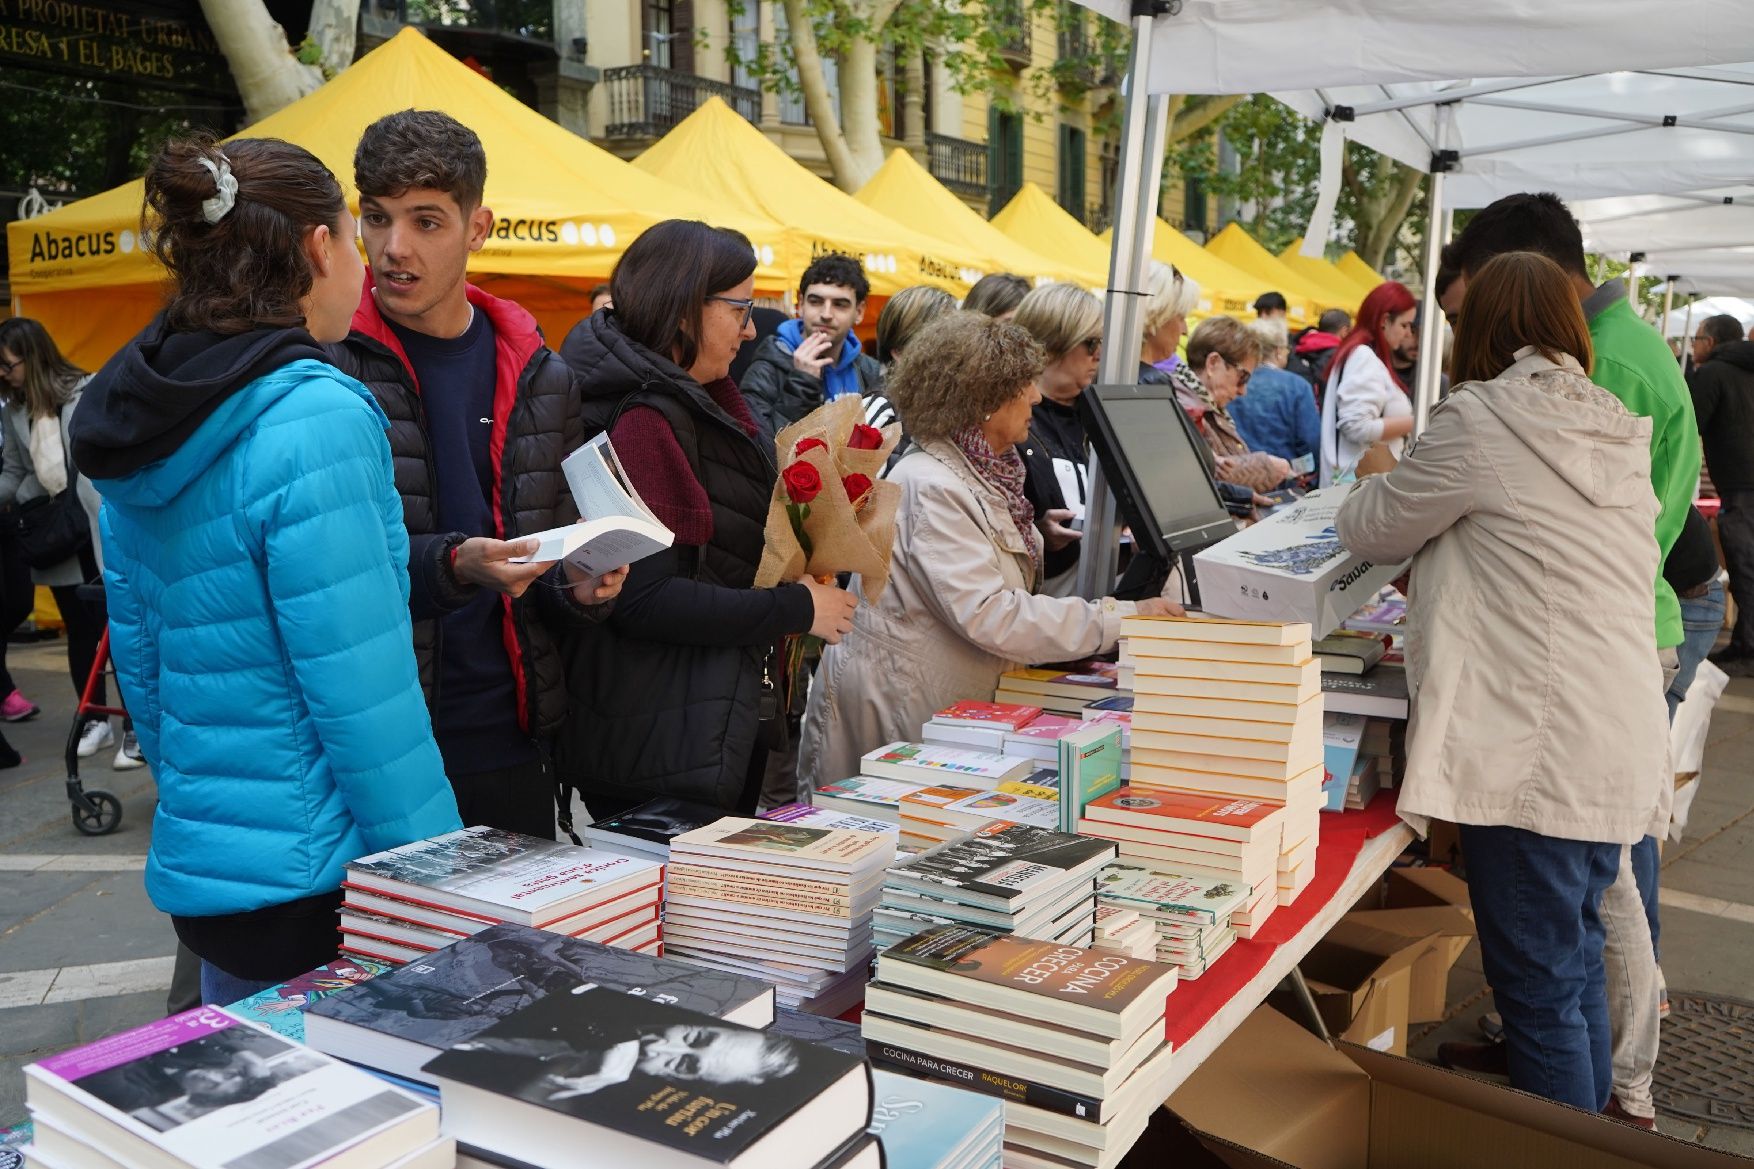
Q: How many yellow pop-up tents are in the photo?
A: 8